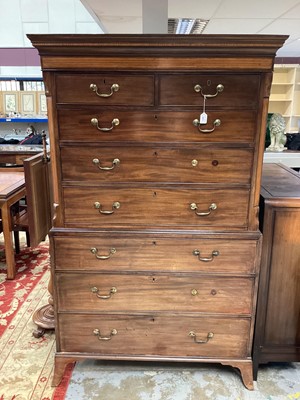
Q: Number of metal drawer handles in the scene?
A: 12